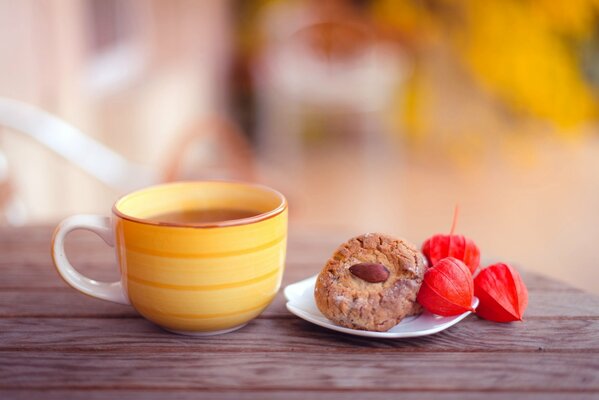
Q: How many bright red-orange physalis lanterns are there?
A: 3